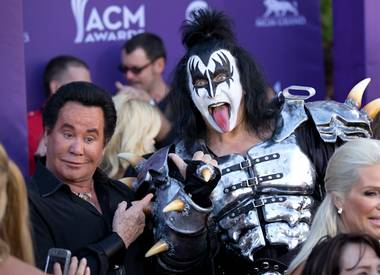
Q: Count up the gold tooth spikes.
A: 7